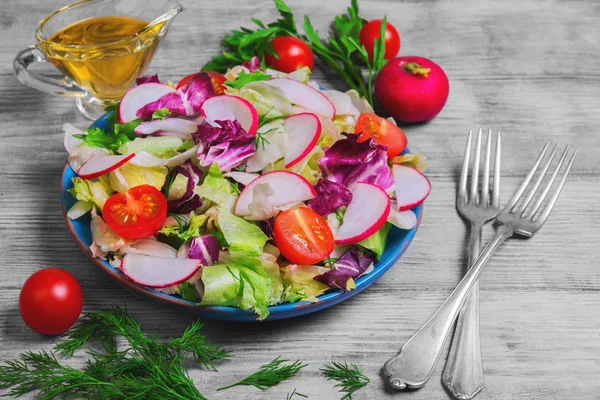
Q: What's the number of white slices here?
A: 9